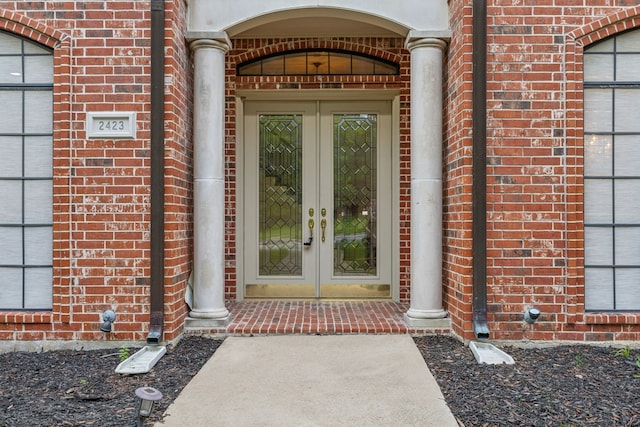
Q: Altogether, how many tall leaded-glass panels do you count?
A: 2